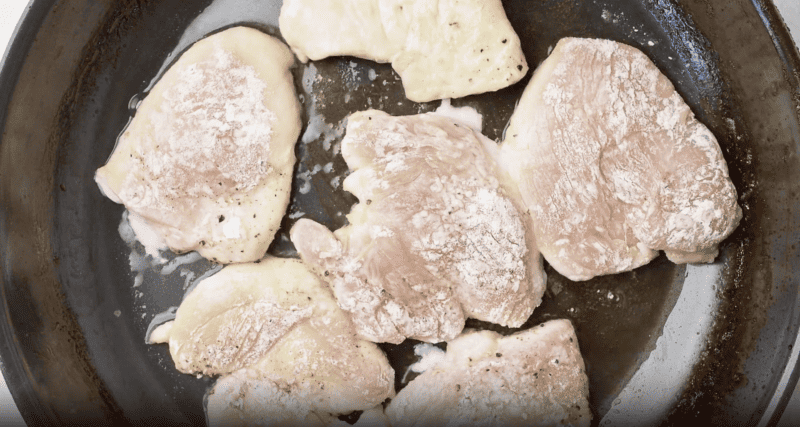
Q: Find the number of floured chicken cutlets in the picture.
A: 6